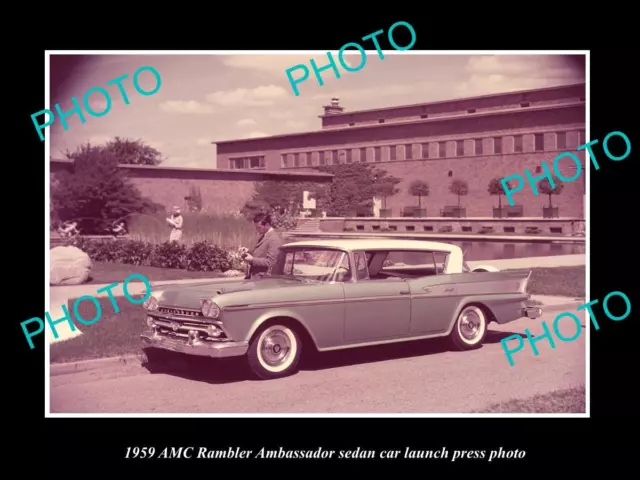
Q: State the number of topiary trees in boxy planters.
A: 5